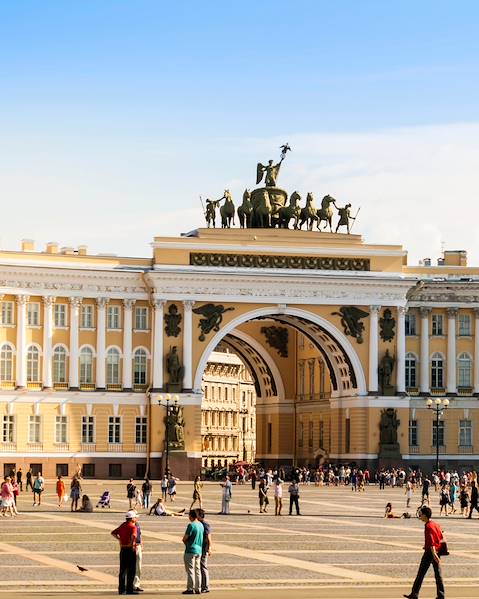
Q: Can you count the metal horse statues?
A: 6